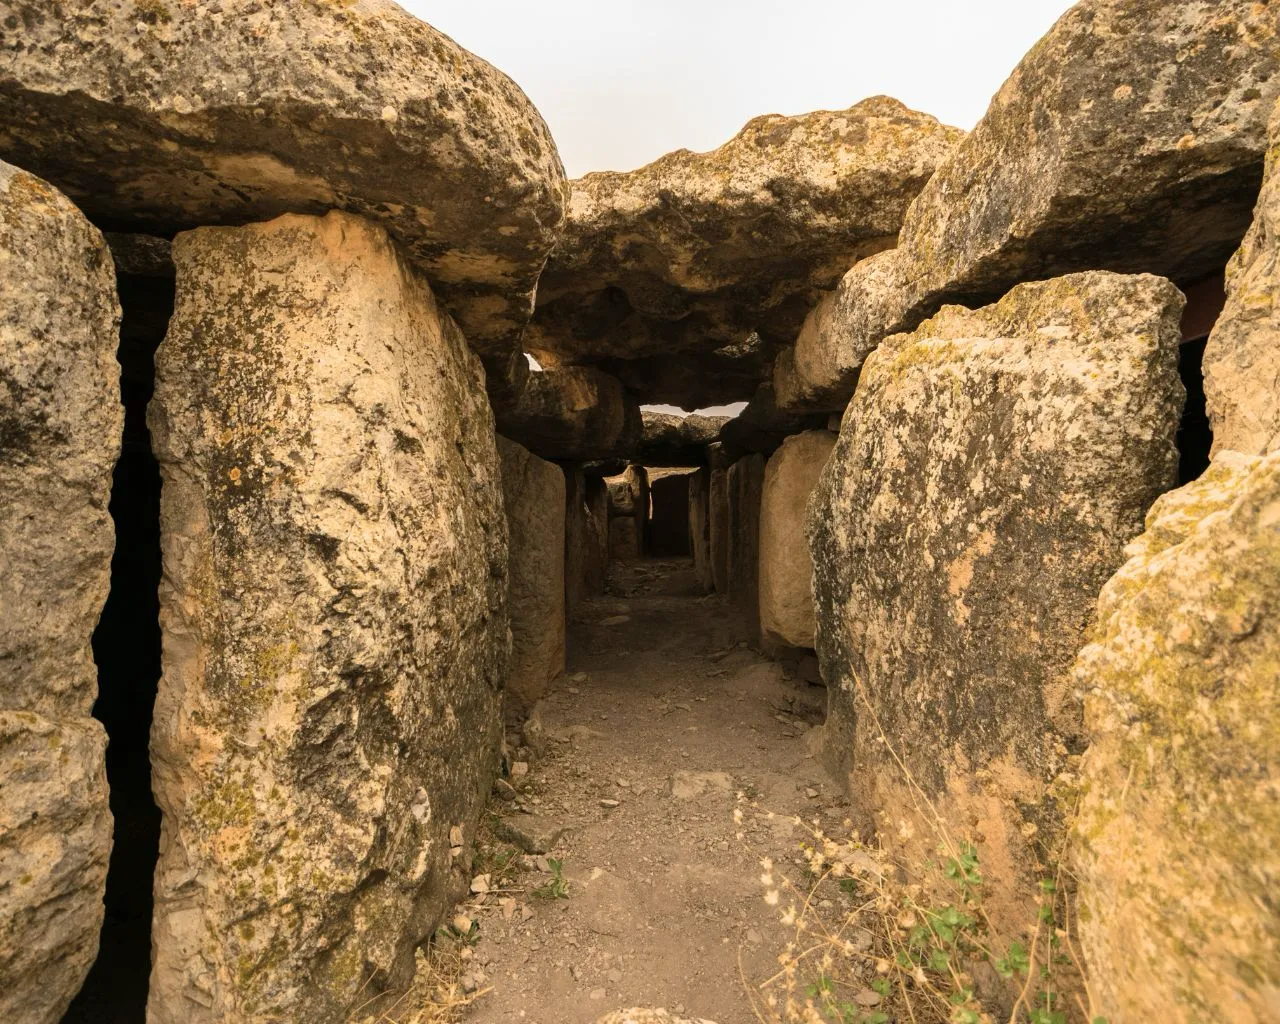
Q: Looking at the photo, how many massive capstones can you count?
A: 3